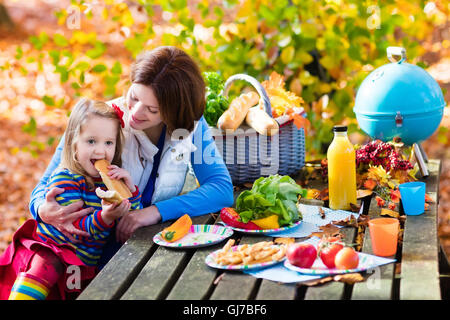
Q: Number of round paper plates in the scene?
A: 4